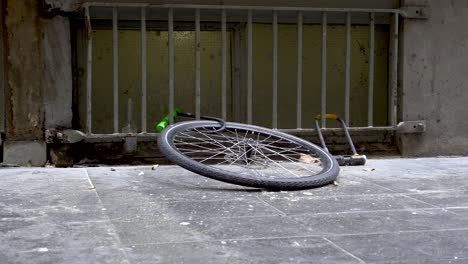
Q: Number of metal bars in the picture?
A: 13